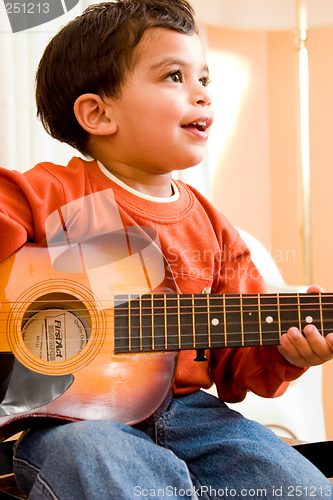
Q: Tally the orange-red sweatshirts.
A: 1